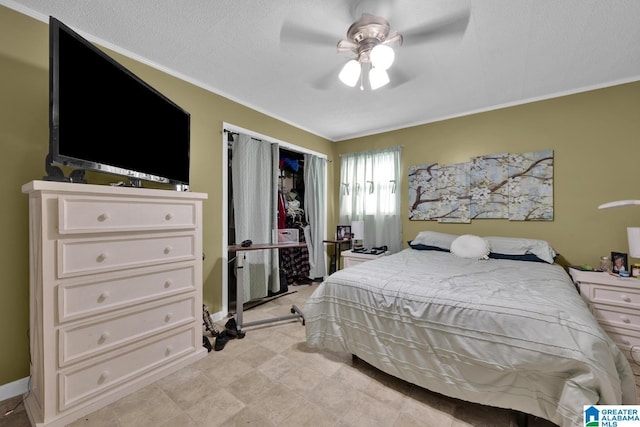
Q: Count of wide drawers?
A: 5